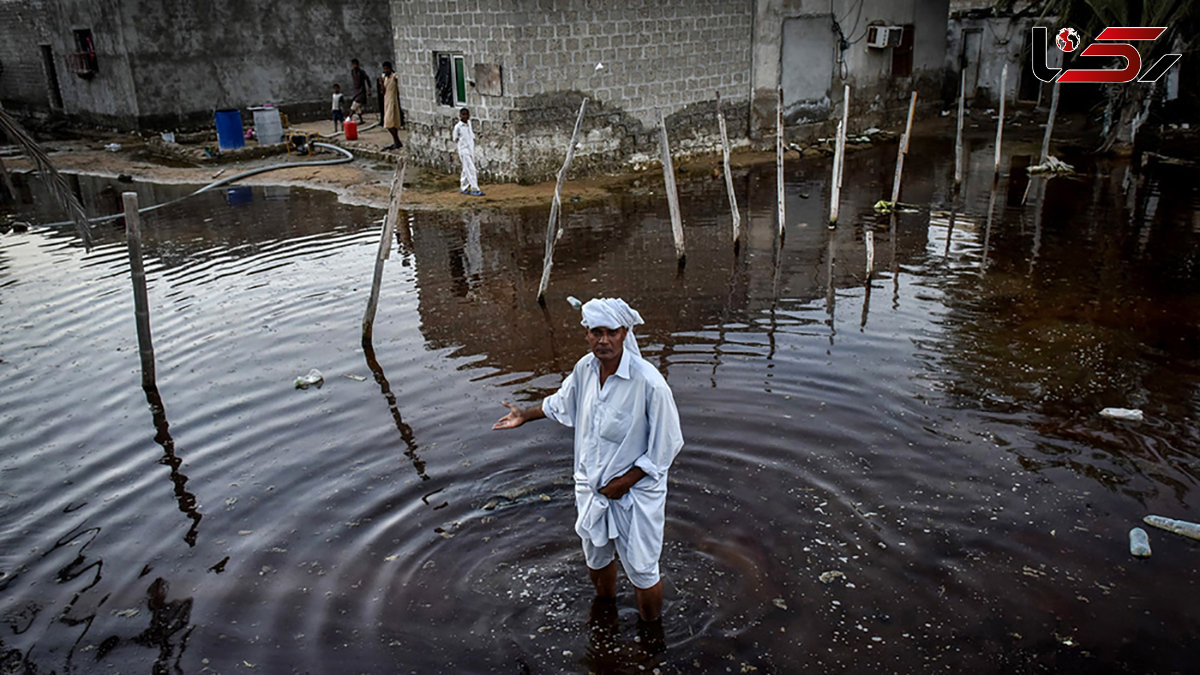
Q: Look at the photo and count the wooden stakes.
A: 12